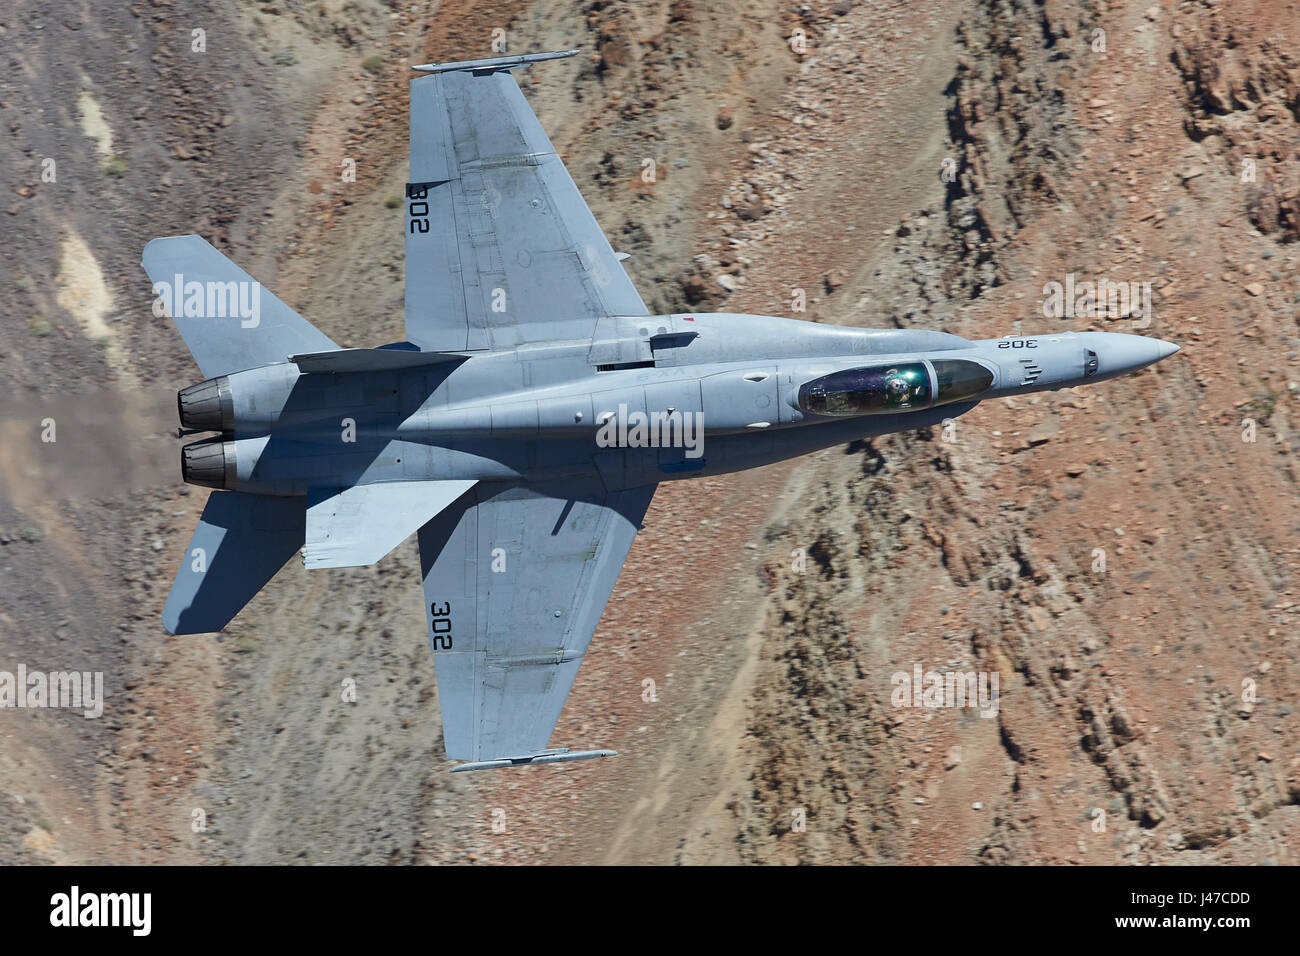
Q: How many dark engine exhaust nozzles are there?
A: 2